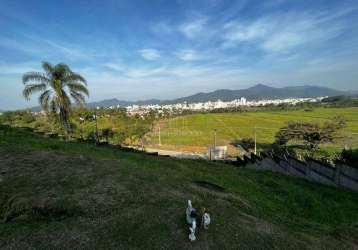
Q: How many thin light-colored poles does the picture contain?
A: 3